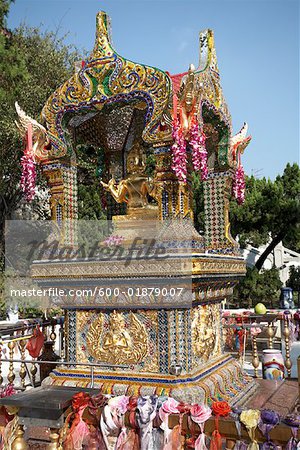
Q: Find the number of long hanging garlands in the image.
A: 4